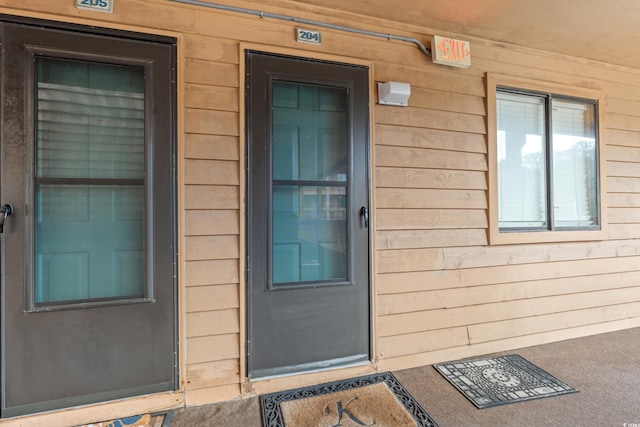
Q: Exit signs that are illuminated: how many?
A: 1